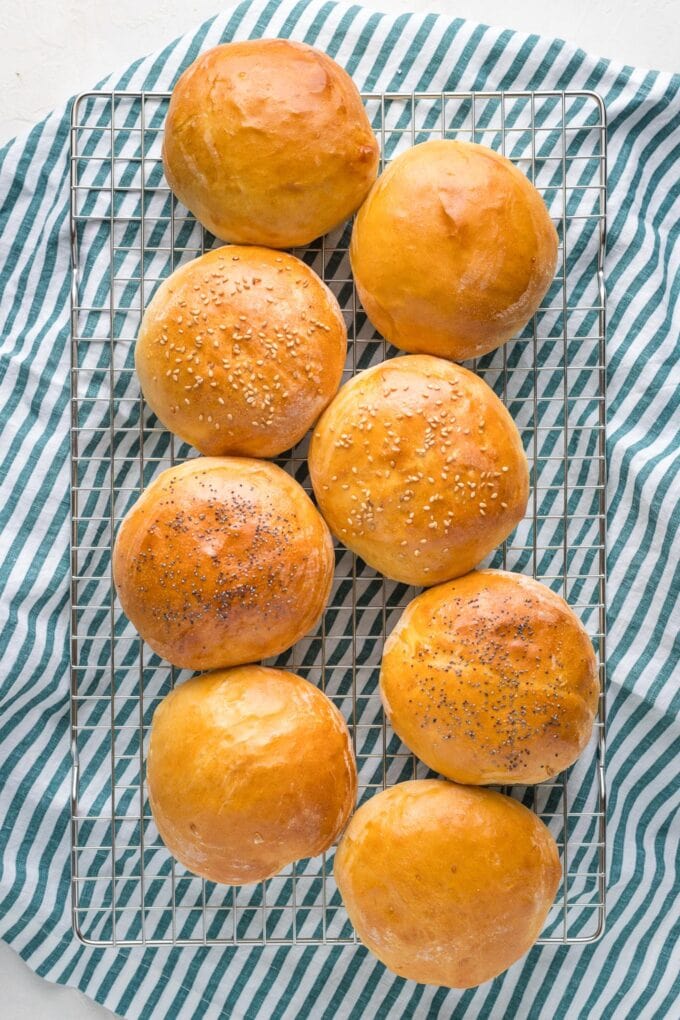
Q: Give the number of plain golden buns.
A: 4